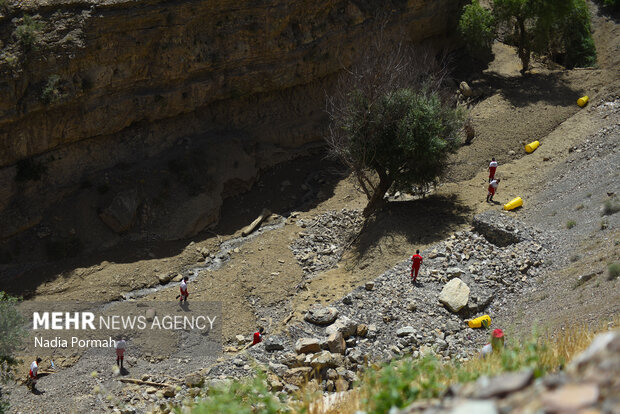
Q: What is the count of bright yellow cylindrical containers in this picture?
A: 4